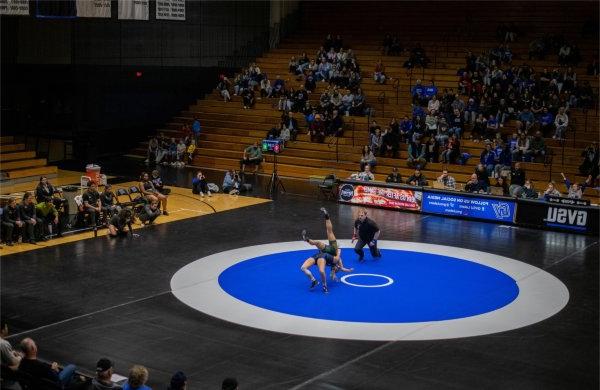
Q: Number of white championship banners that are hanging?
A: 4